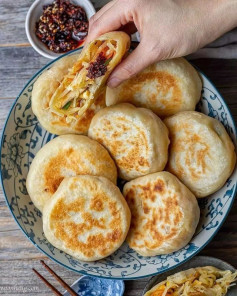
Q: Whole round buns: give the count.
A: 7